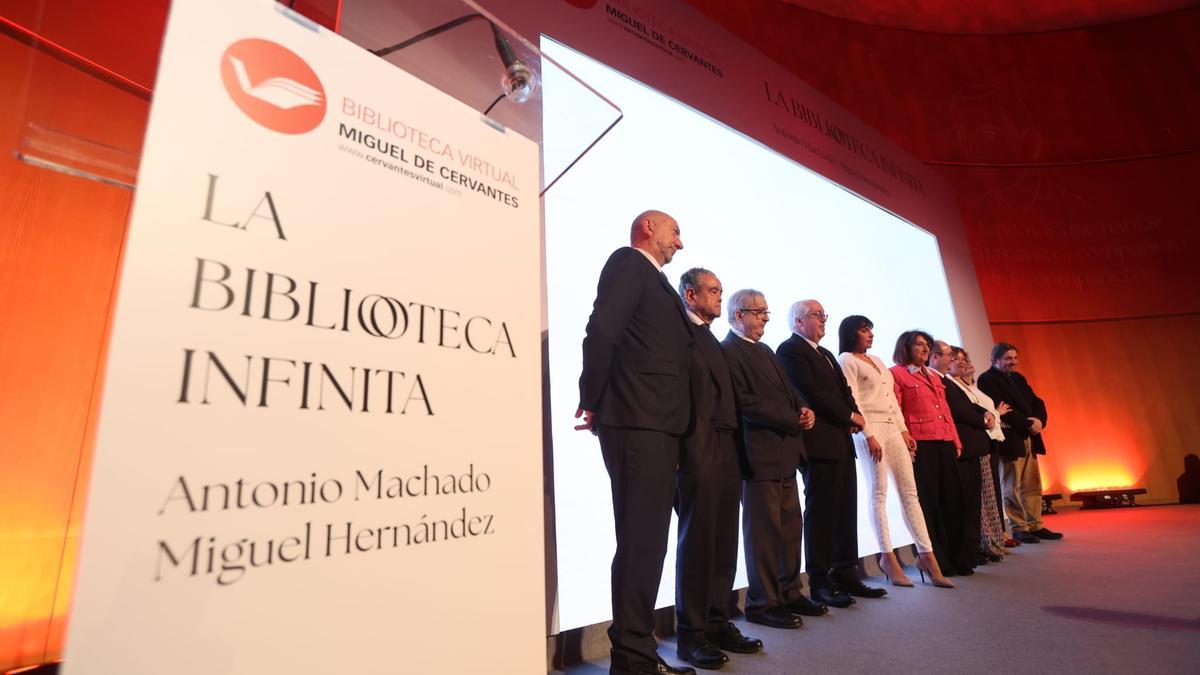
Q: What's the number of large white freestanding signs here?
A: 1